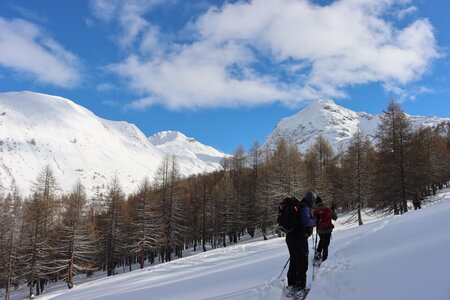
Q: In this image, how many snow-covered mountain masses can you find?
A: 3